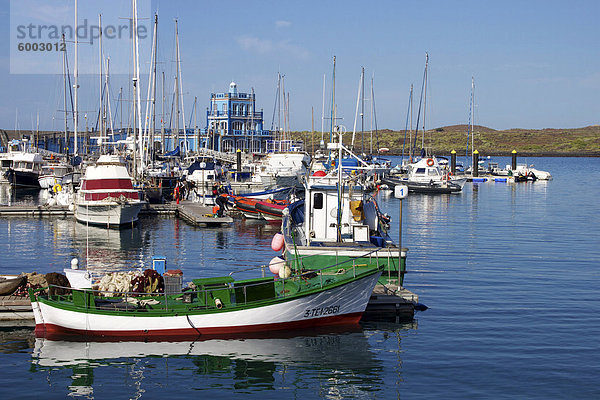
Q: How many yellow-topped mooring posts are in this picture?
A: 4